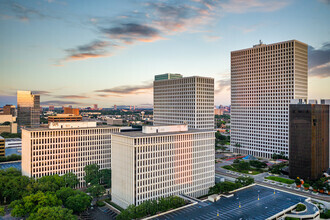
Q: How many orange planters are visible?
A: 5